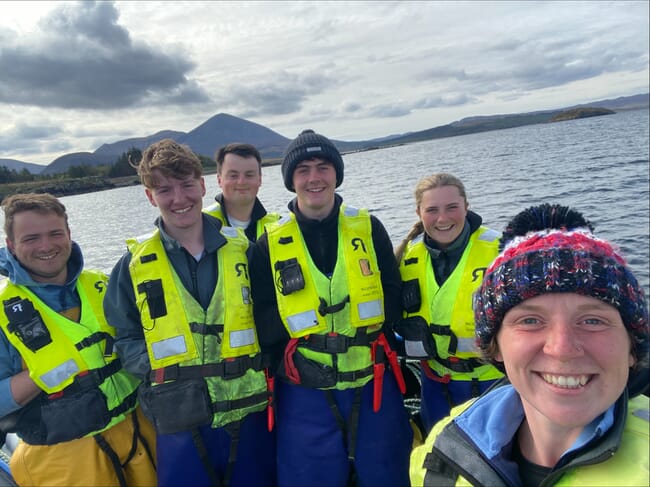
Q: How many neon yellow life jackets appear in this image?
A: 6